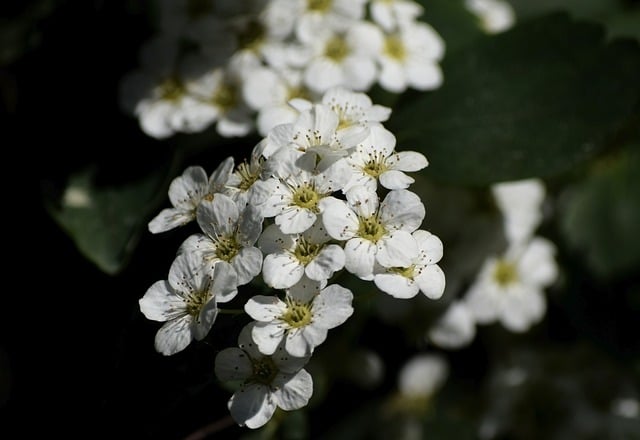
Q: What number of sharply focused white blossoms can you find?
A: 13